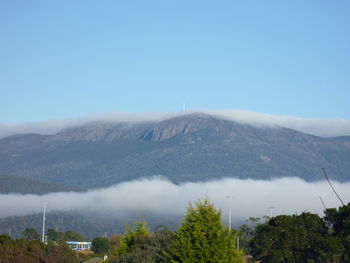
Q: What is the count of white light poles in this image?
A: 3